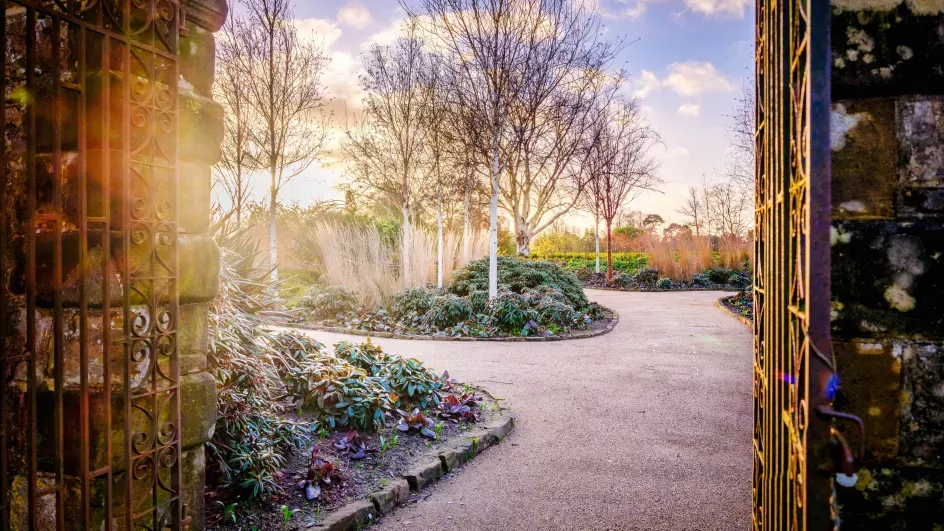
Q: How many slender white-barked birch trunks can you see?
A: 6